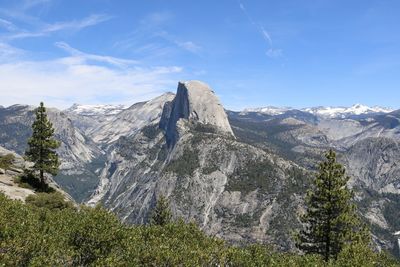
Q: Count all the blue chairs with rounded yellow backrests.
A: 0